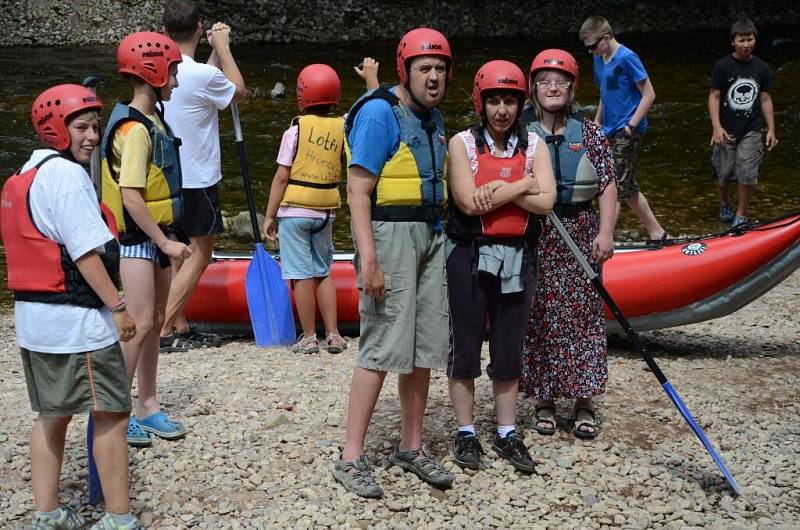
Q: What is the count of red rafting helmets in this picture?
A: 6